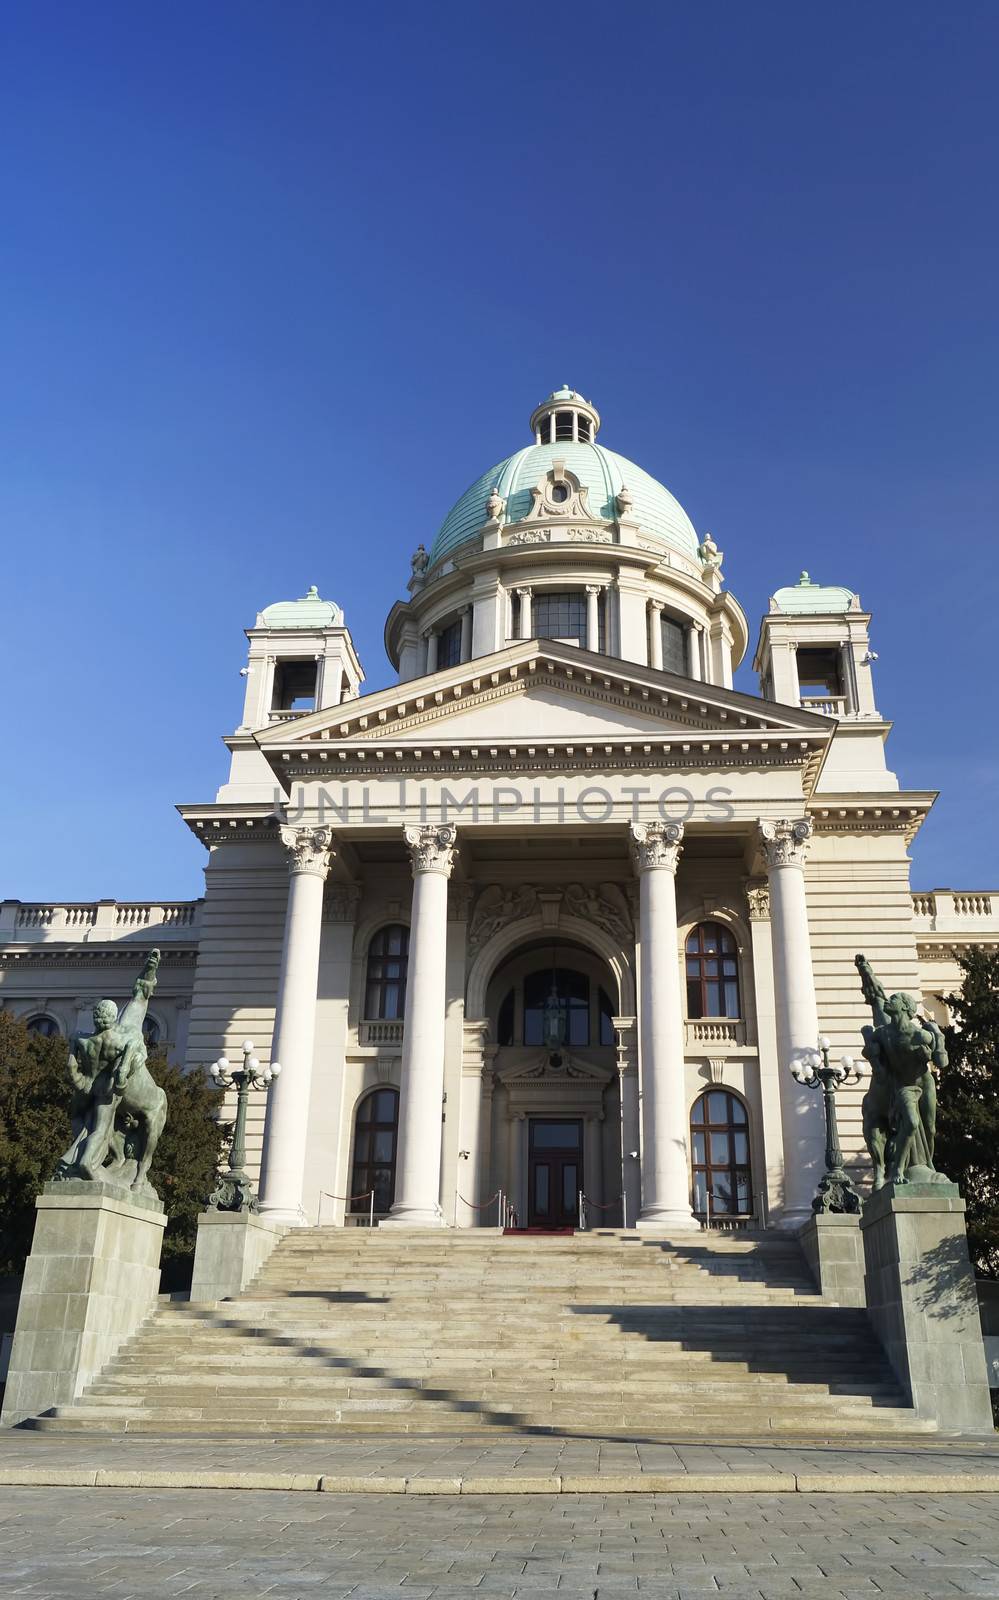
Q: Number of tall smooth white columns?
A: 4